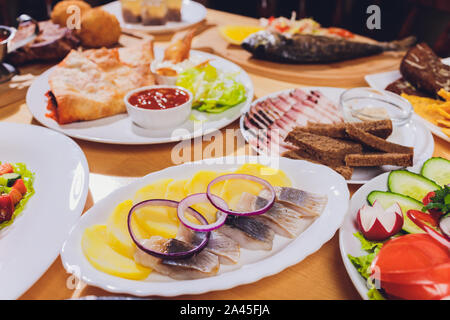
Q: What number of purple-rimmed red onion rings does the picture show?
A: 3